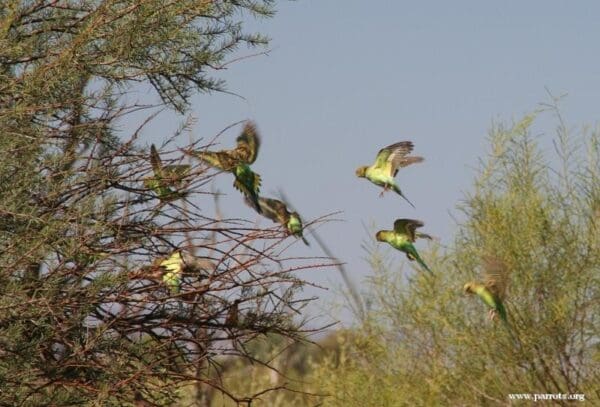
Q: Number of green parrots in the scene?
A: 7